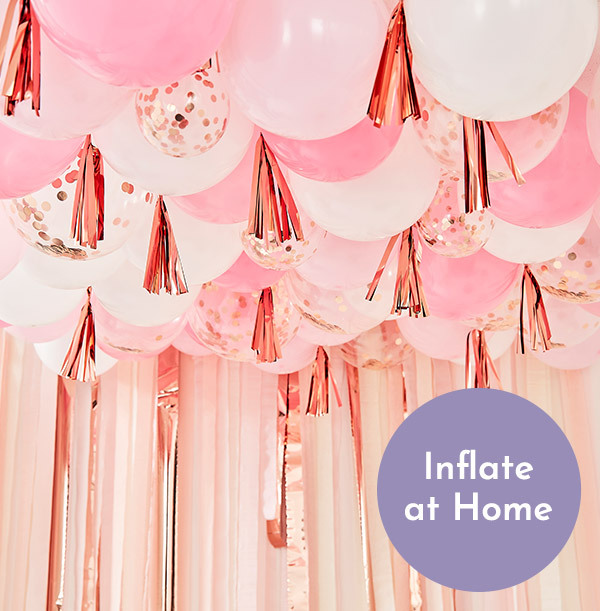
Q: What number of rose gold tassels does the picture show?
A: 12